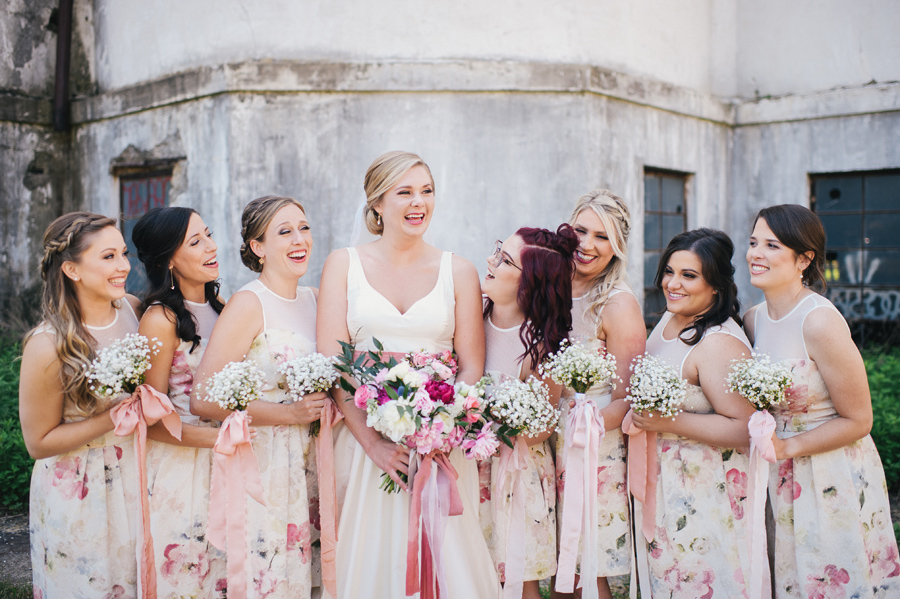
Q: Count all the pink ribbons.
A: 8